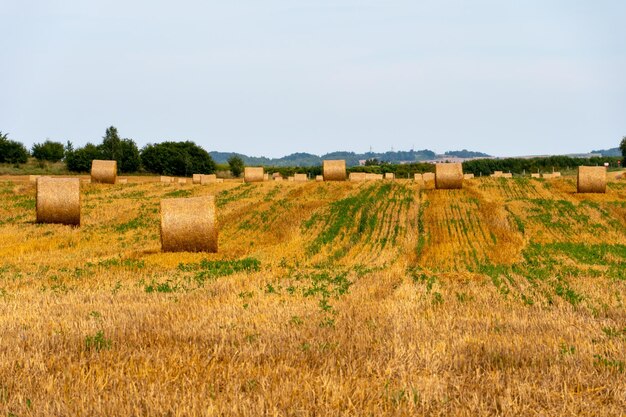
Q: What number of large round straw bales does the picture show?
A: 7